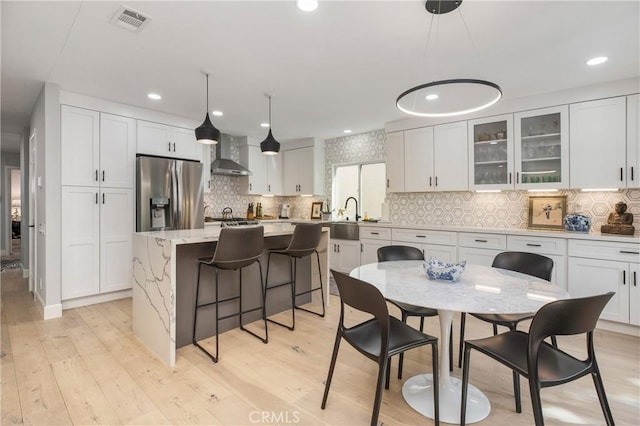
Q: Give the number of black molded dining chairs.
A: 4